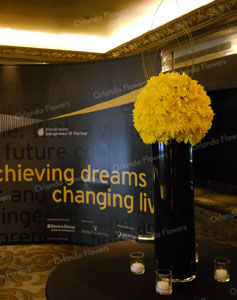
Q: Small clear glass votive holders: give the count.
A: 3